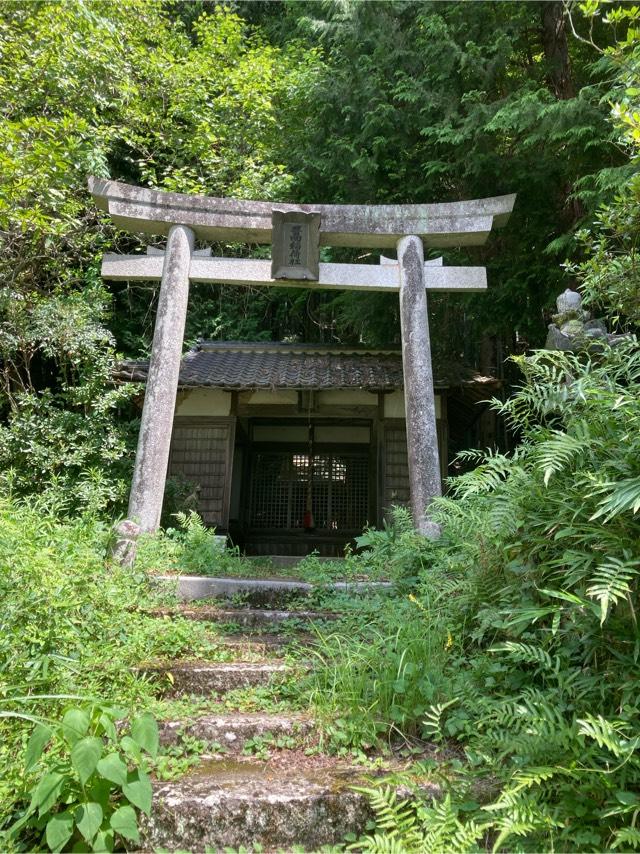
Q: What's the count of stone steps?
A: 6